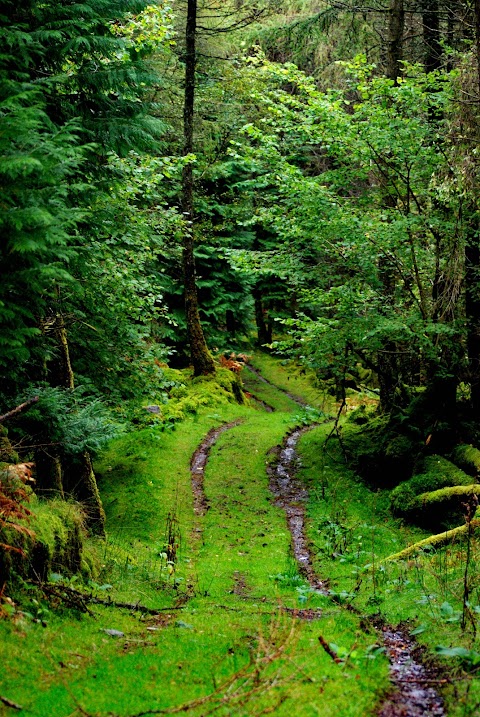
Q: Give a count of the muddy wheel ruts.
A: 2